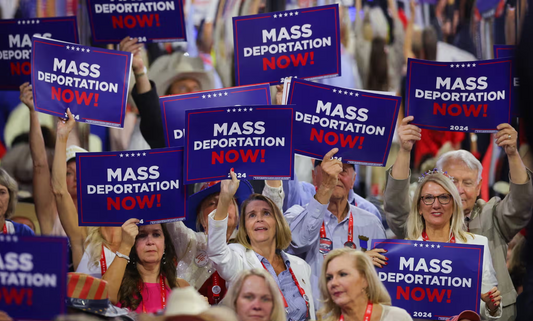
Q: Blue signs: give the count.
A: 12